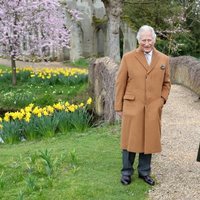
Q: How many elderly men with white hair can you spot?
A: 1